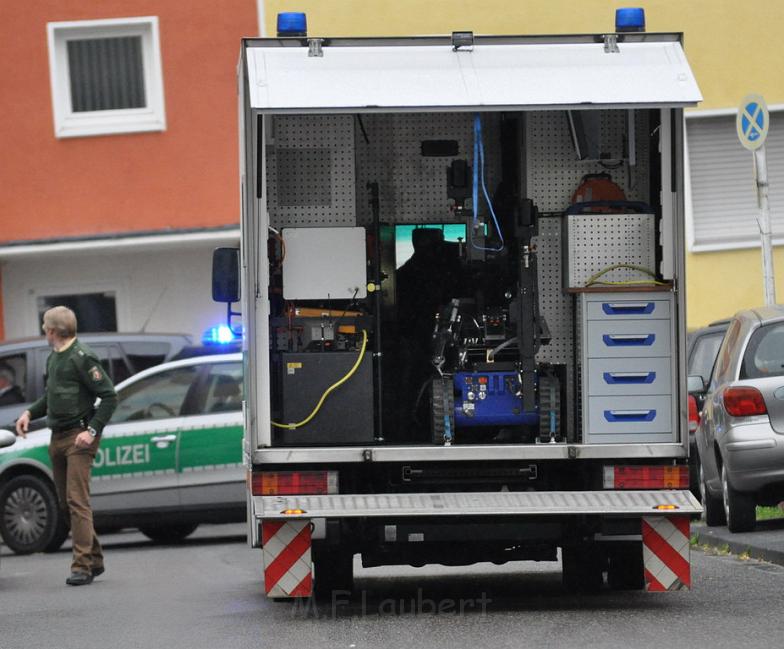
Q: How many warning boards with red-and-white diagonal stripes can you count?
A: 2